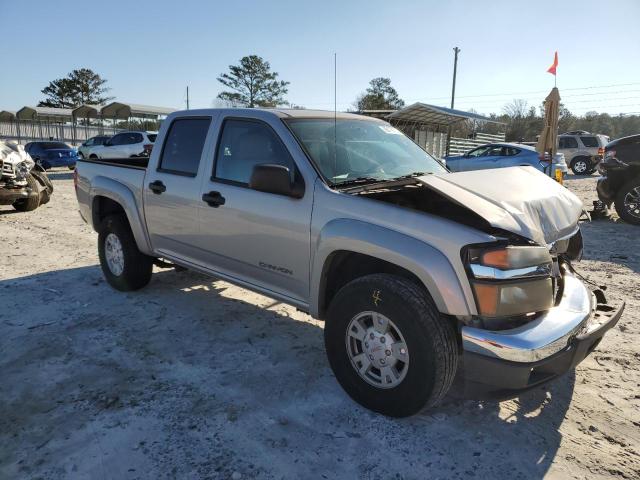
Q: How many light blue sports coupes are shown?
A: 1